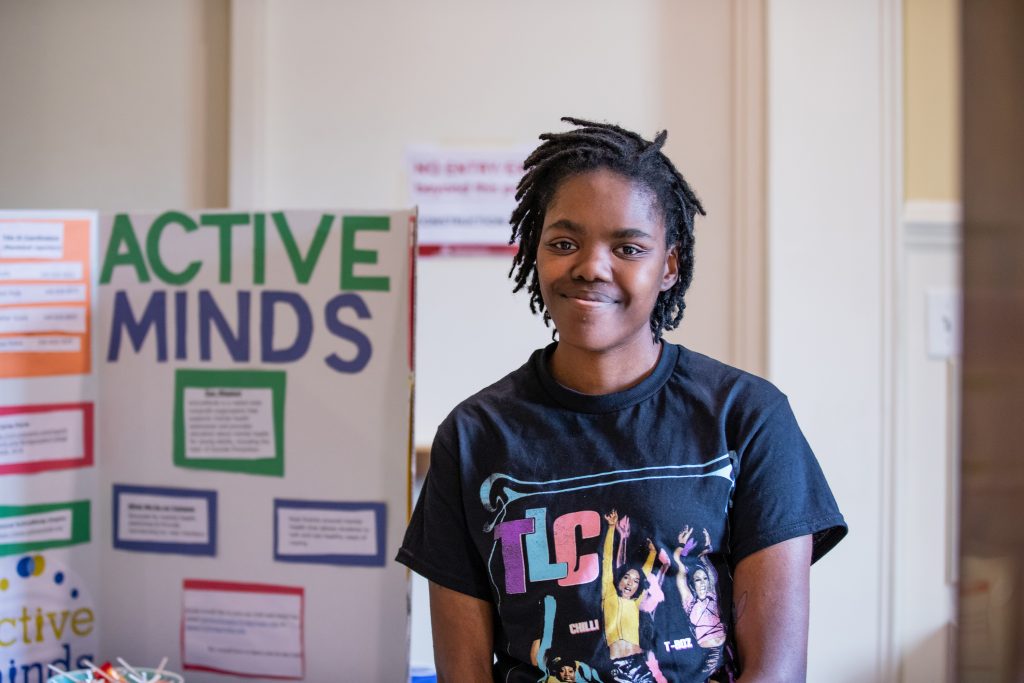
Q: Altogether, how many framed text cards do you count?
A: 7